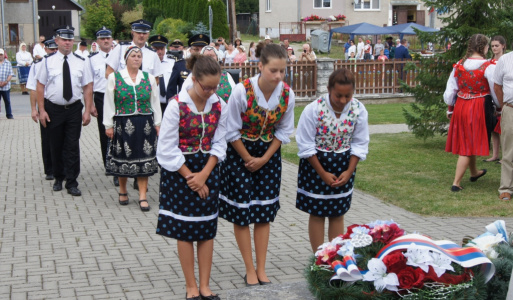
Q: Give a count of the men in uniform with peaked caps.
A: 7